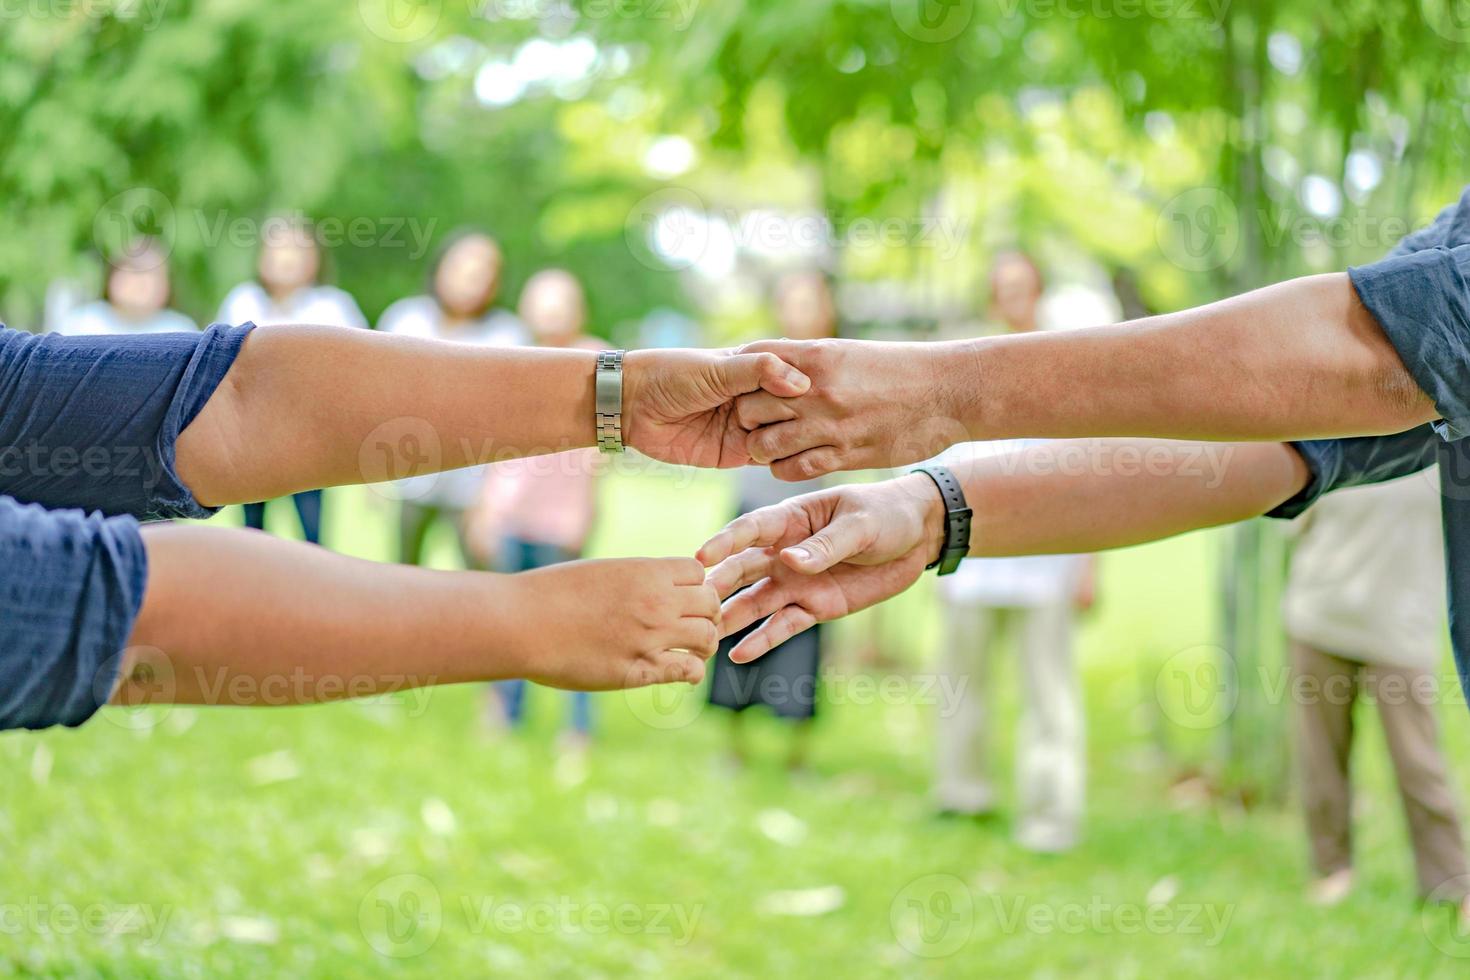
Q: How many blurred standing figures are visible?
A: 7